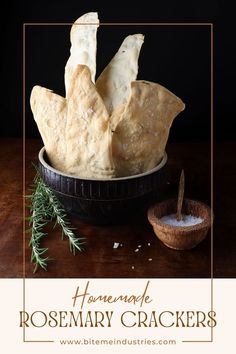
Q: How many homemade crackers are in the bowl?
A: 5